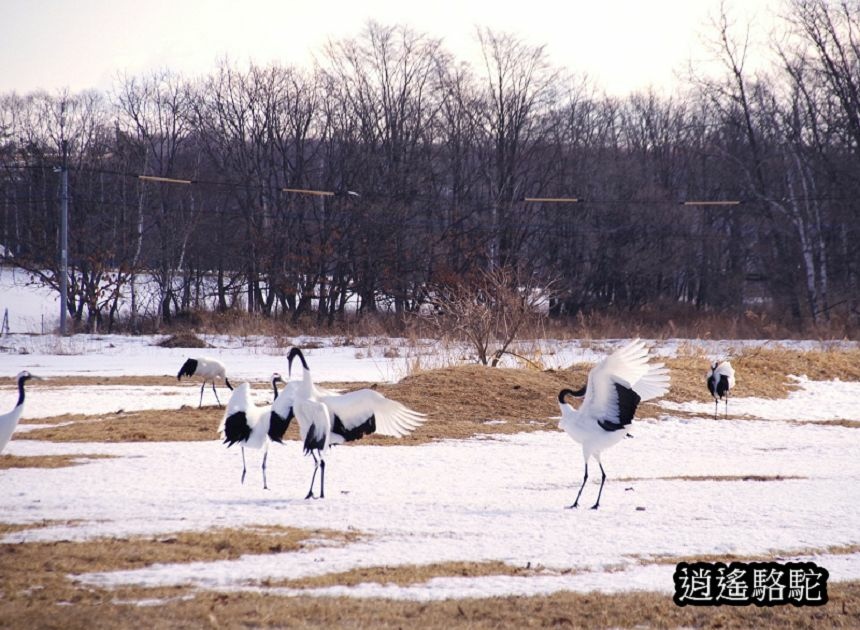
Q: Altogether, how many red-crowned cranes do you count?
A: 6